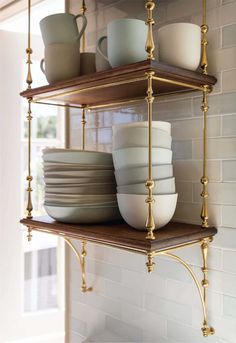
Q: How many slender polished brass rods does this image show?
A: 4